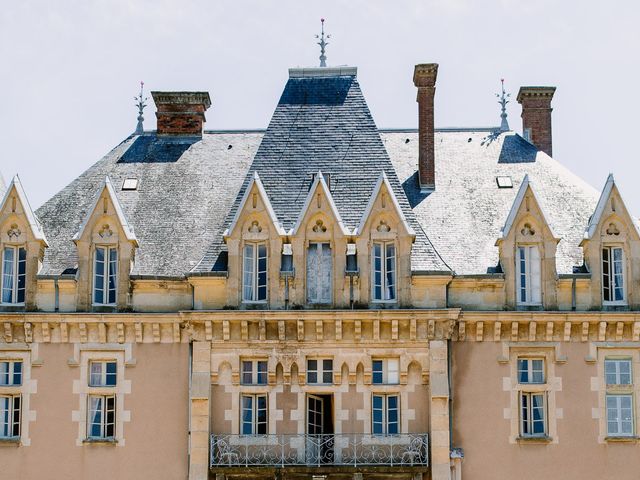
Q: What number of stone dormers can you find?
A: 7